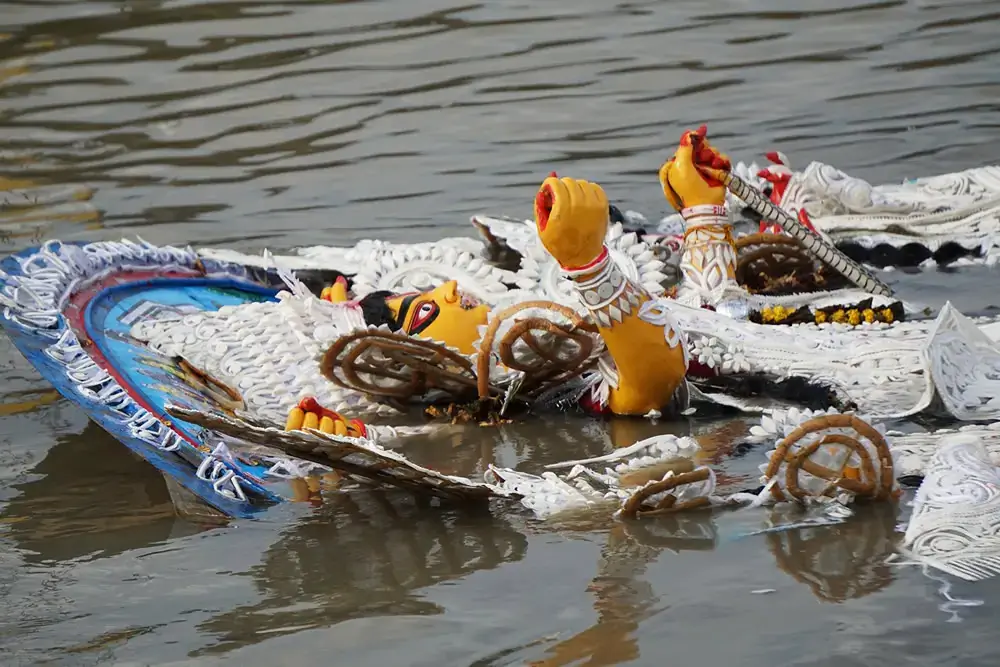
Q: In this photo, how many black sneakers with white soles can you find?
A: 0